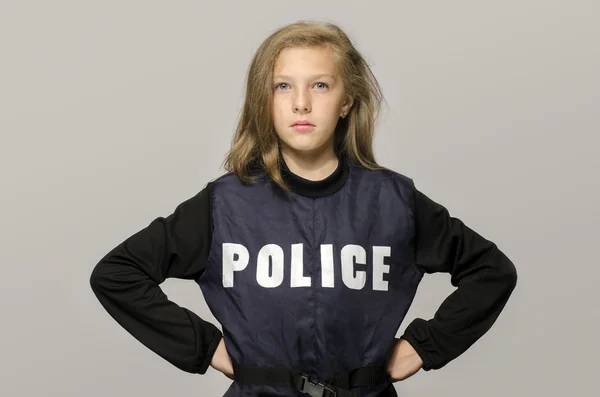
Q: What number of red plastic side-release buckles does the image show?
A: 0